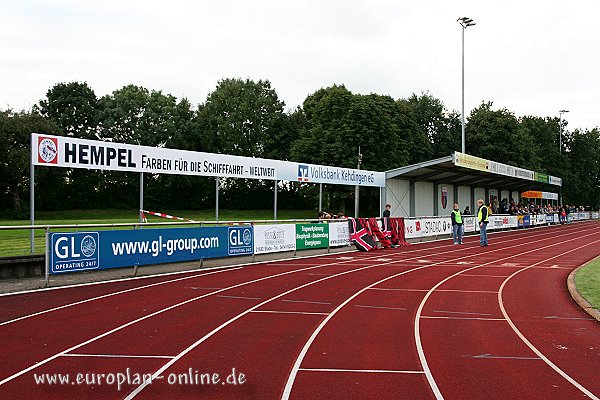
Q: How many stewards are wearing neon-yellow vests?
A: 2